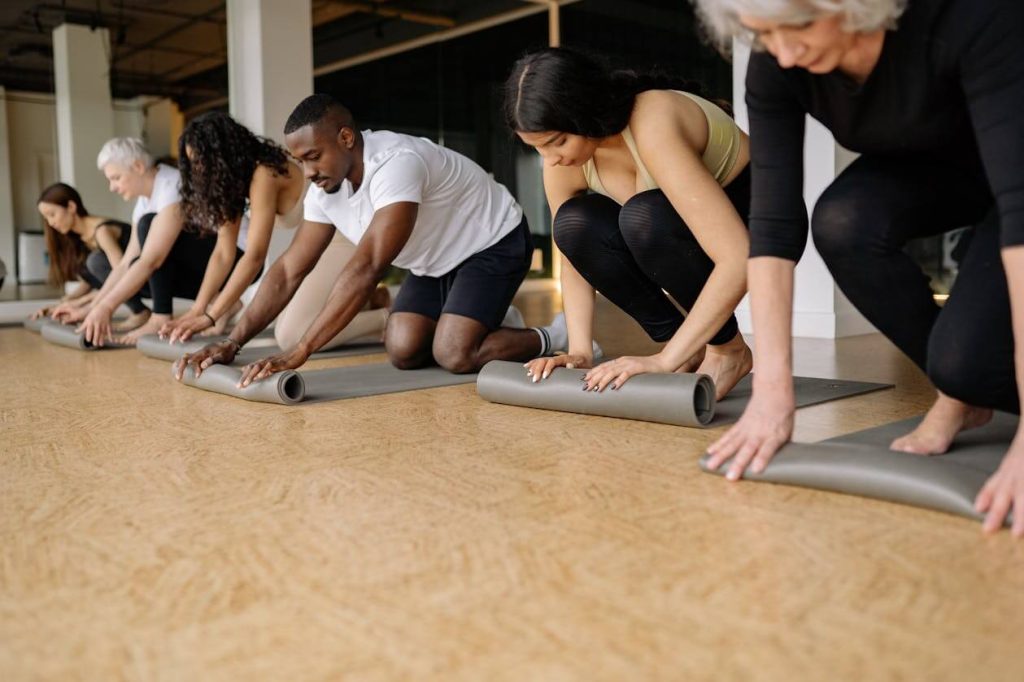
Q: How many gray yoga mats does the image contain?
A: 6